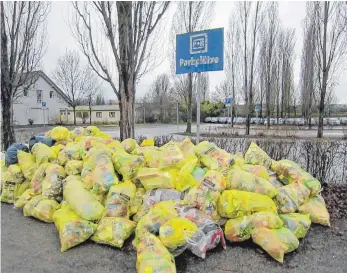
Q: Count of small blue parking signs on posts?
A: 3